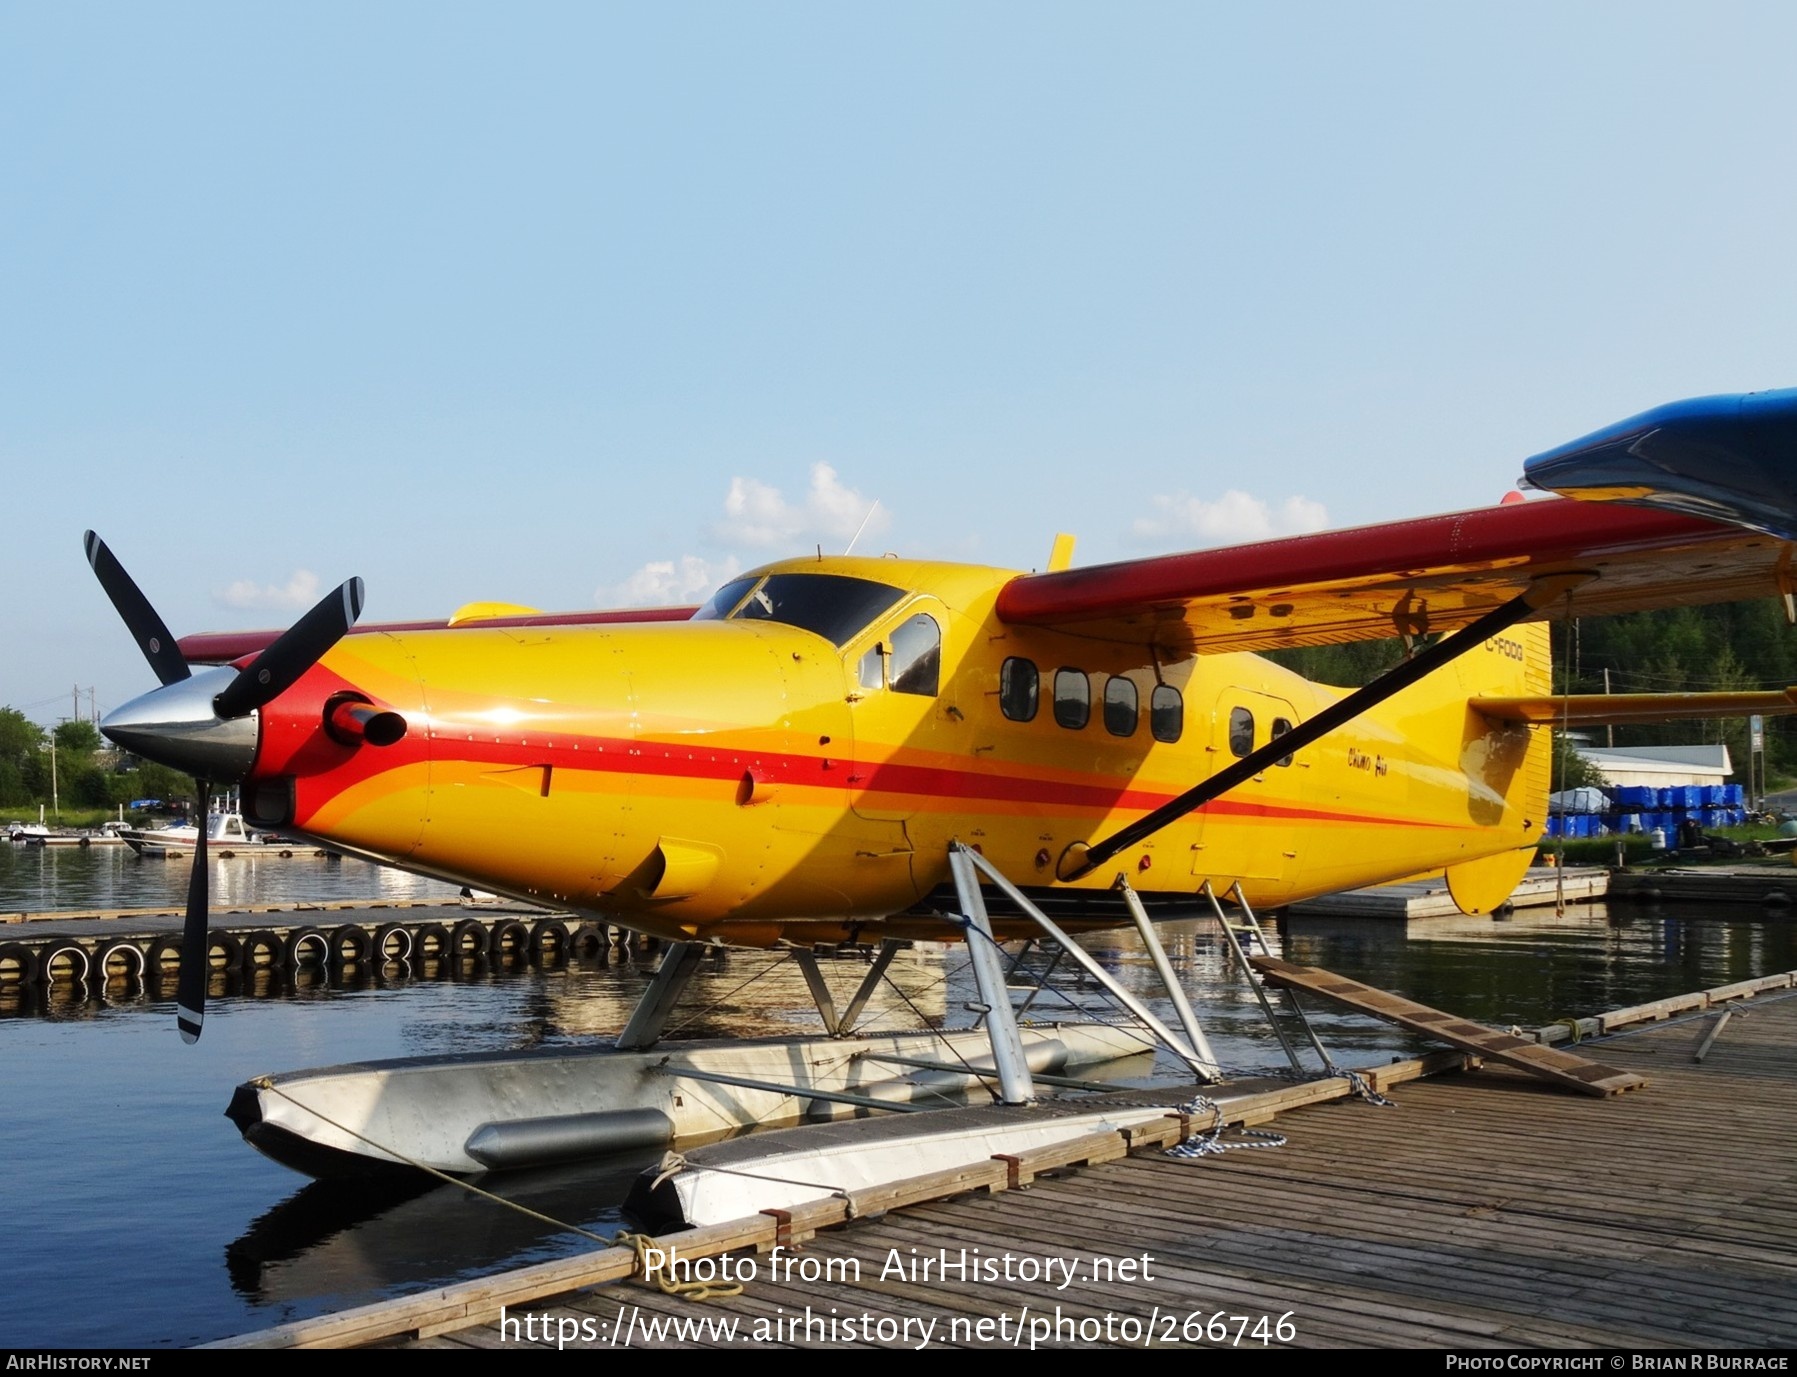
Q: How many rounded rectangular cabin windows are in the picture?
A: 6